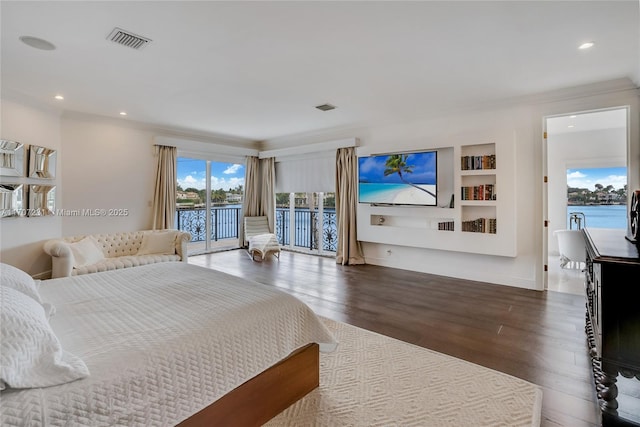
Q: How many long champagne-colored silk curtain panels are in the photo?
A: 4